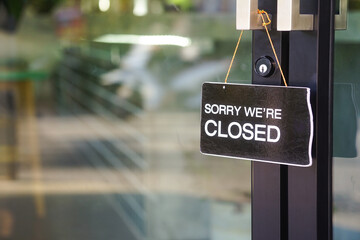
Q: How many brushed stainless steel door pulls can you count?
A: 2